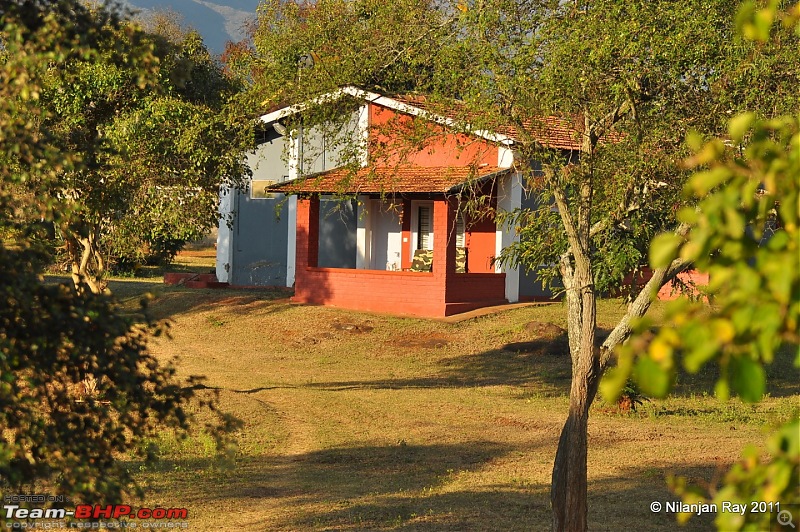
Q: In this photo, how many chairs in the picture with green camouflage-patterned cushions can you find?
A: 2